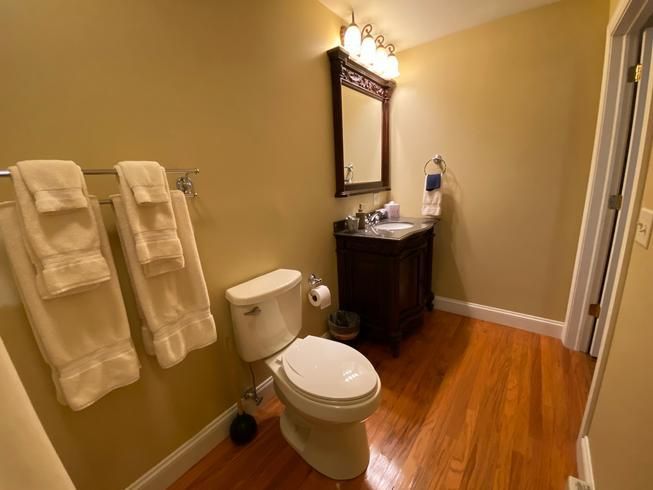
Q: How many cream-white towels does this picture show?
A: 7